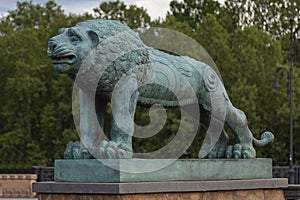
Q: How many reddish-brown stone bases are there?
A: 1